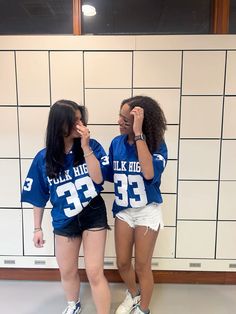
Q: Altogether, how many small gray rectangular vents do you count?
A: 6